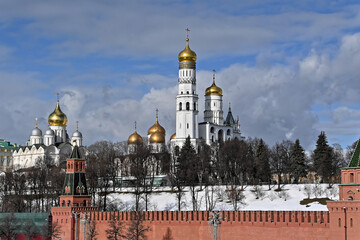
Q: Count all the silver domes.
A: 3